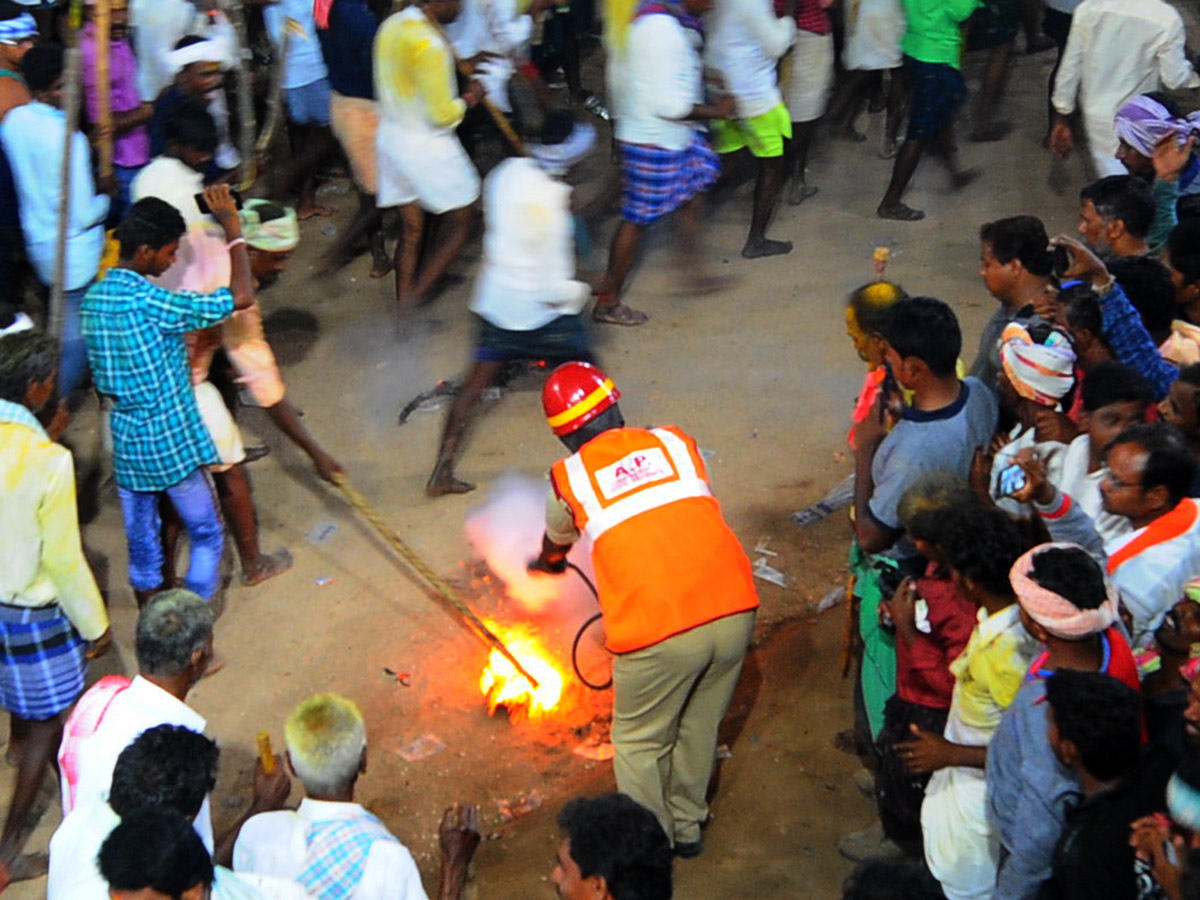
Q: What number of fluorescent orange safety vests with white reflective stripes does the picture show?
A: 1